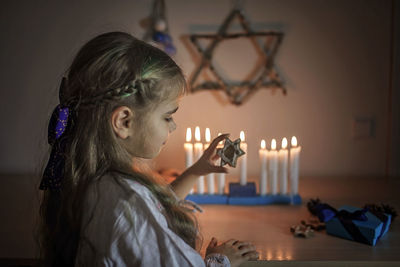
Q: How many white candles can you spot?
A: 9